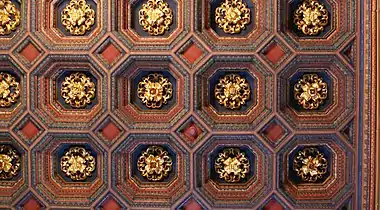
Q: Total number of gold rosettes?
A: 15